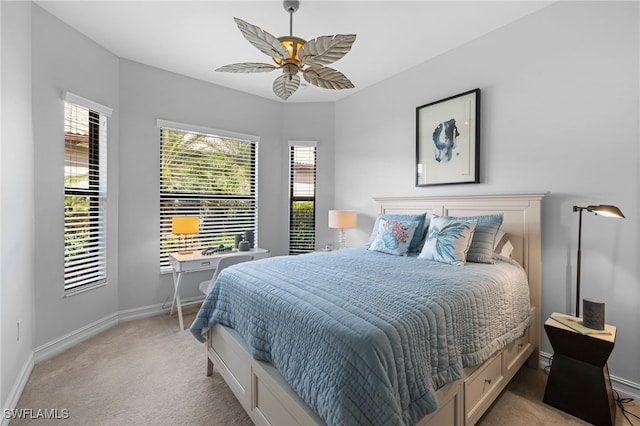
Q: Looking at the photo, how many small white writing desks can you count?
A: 1